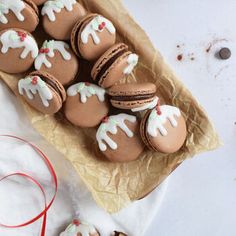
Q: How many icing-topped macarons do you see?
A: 12